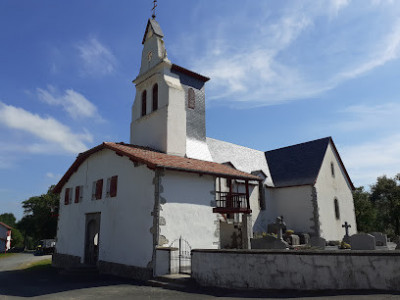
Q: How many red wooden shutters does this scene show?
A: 4